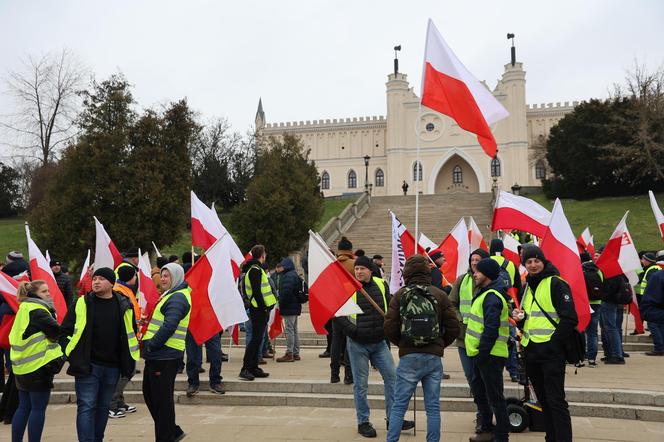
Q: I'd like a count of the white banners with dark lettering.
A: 1